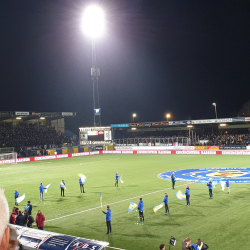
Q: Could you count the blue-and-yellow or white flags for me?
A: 11